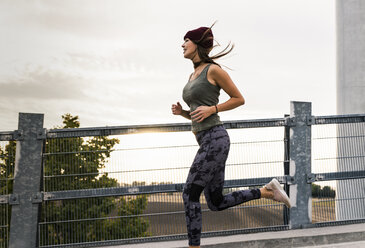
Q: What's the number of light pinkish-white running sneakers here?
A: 1